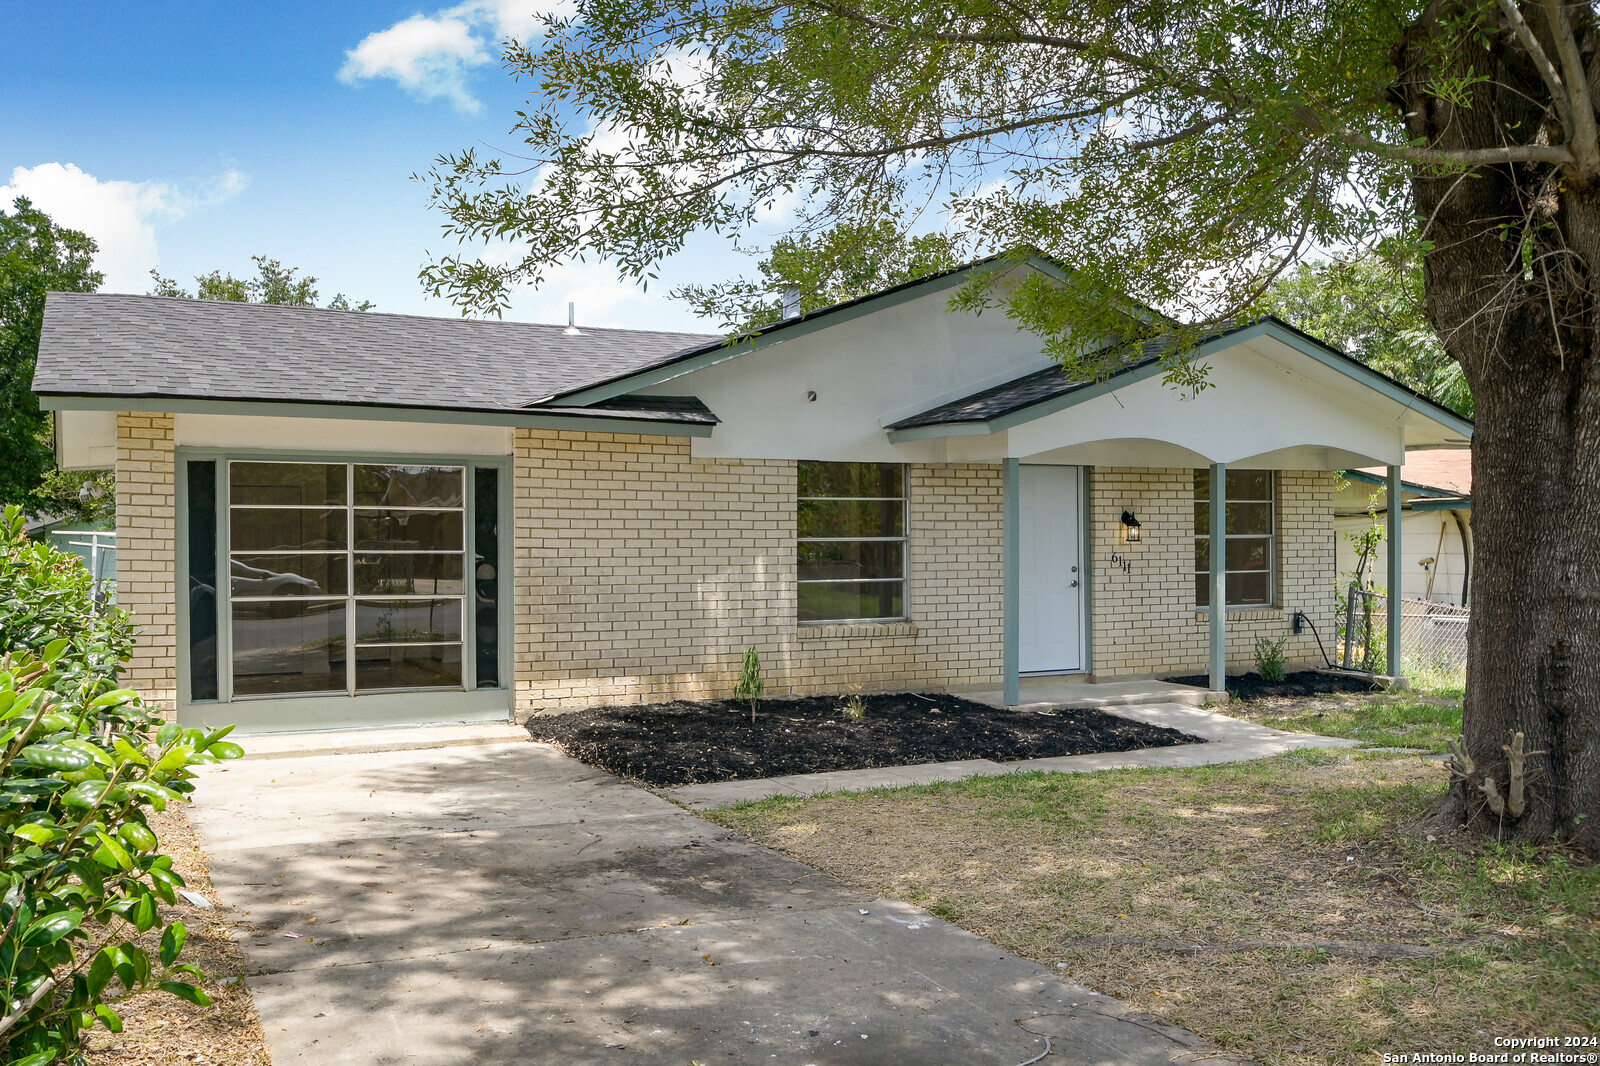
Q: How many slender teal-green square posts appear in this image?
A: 3